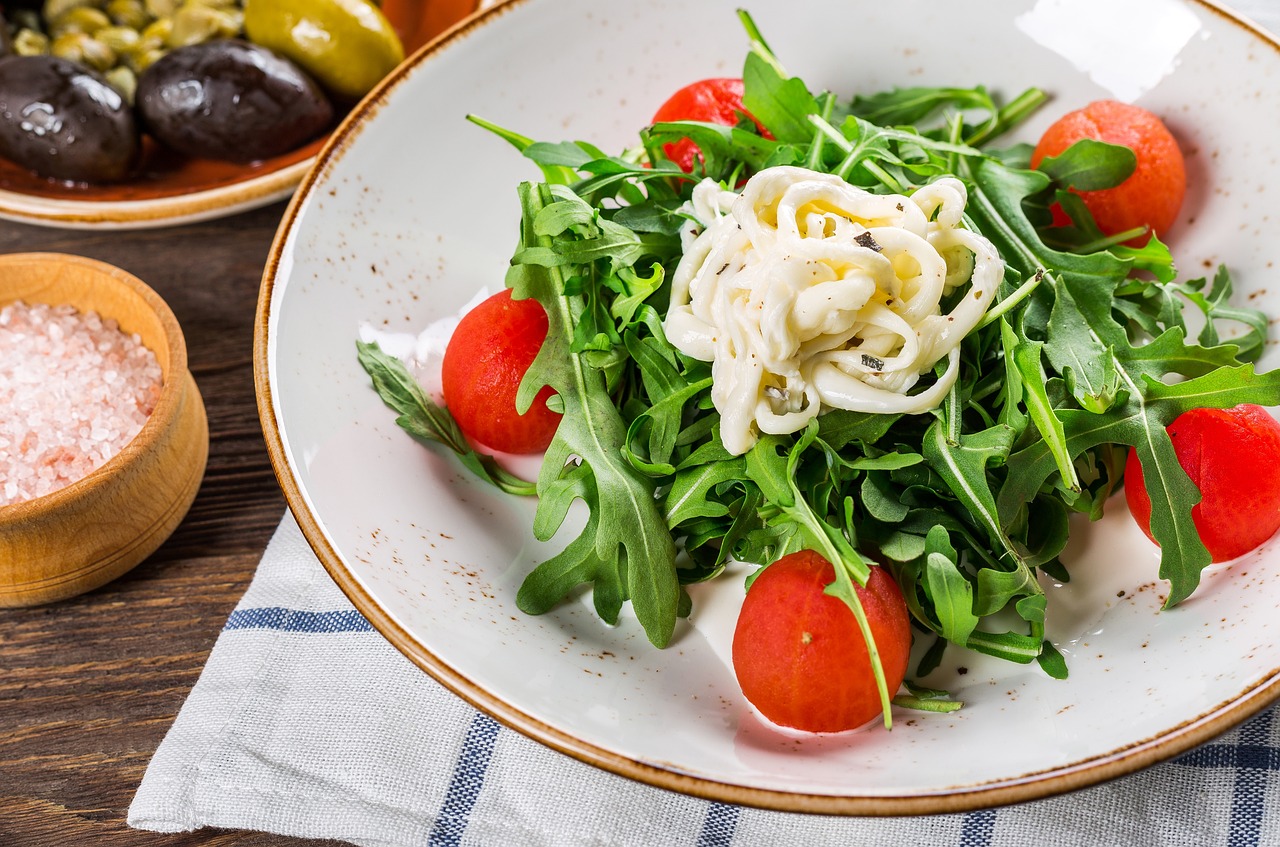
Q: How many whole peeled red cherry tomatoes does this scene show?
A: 5